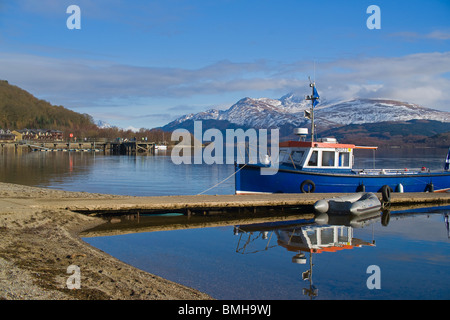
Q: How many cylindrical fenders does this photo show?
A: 3